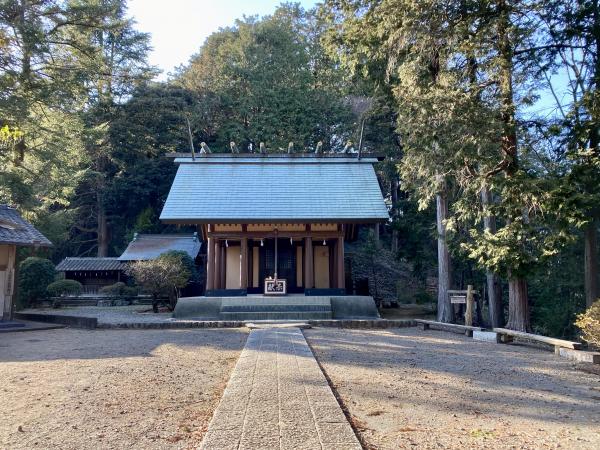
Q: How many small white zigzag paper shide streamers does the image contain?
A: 4